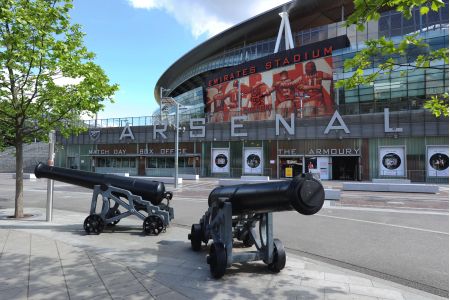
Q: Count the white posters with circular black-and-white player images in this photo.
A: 4